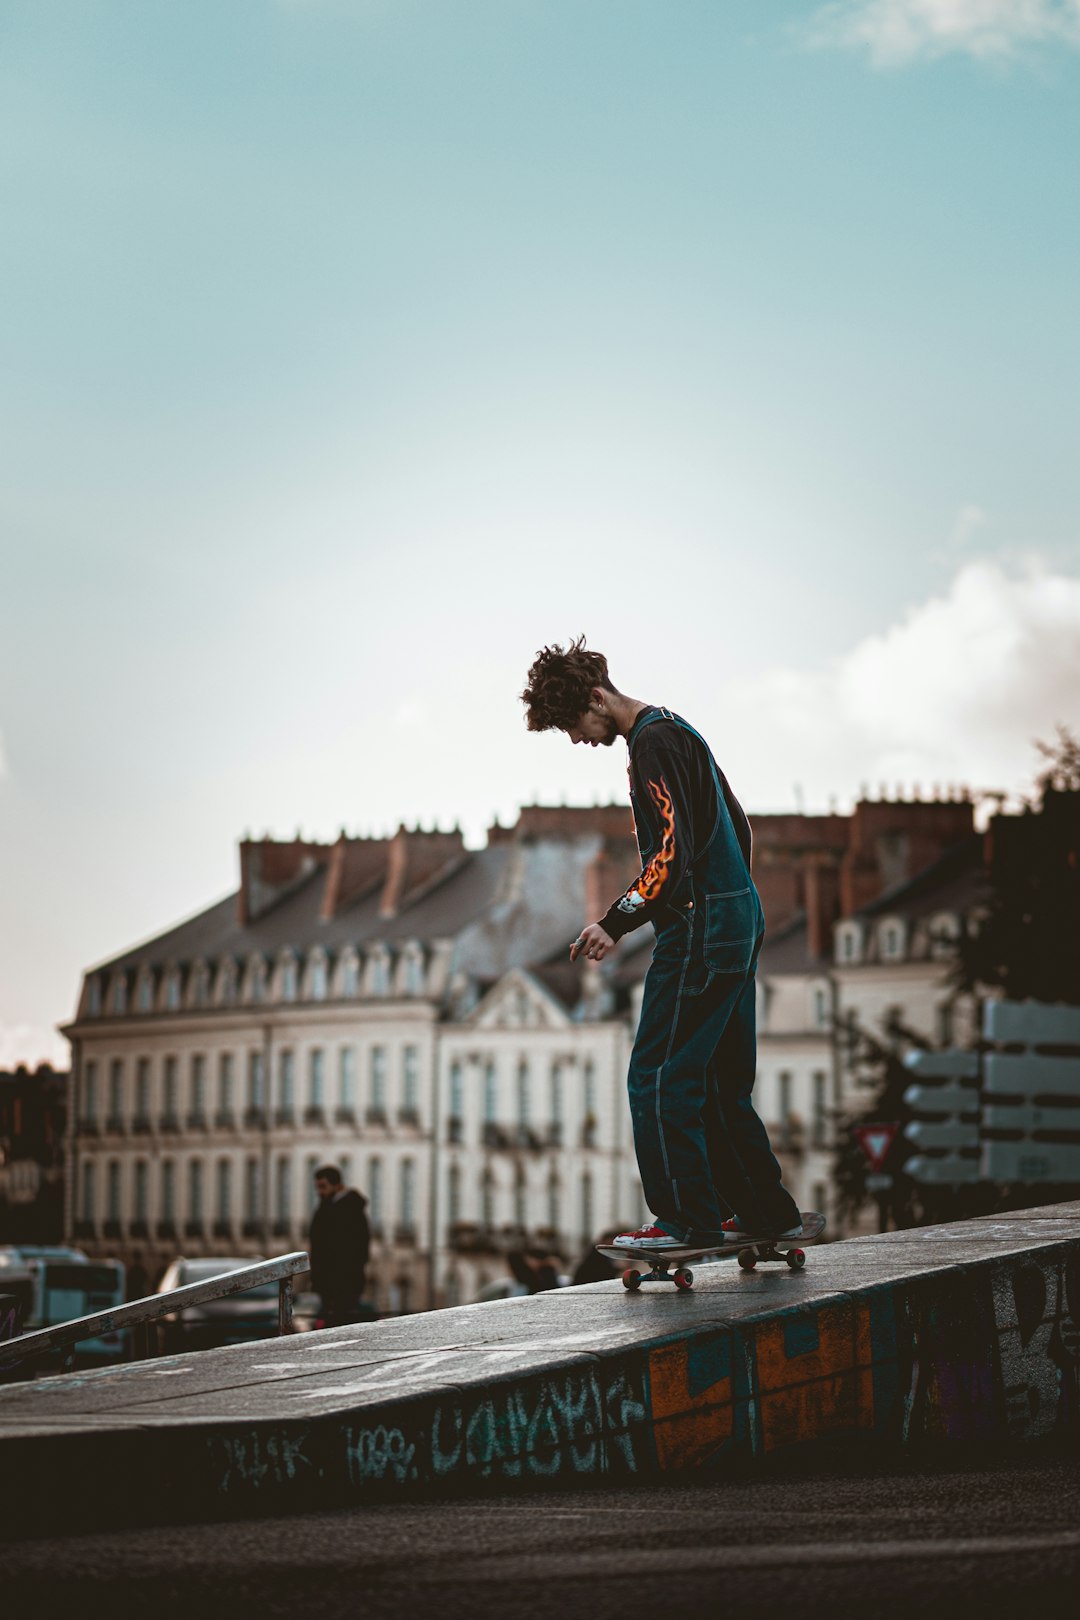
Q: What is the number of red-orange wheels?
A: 4